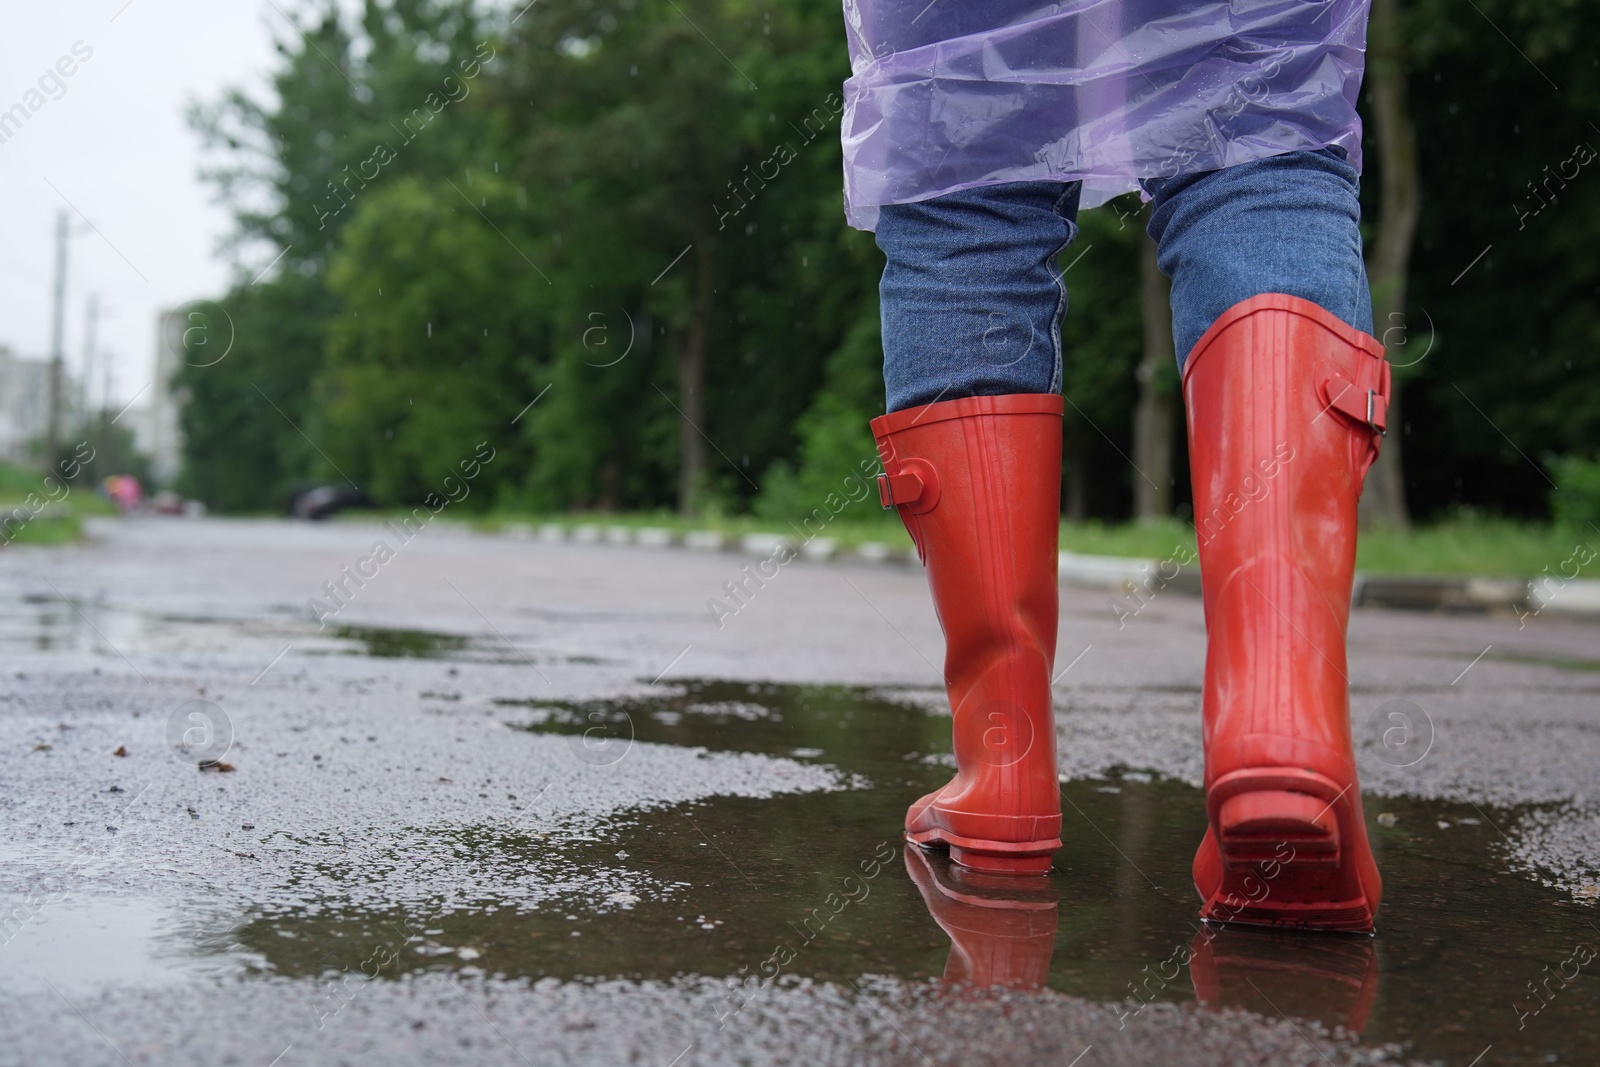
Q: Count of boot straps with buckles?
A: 2